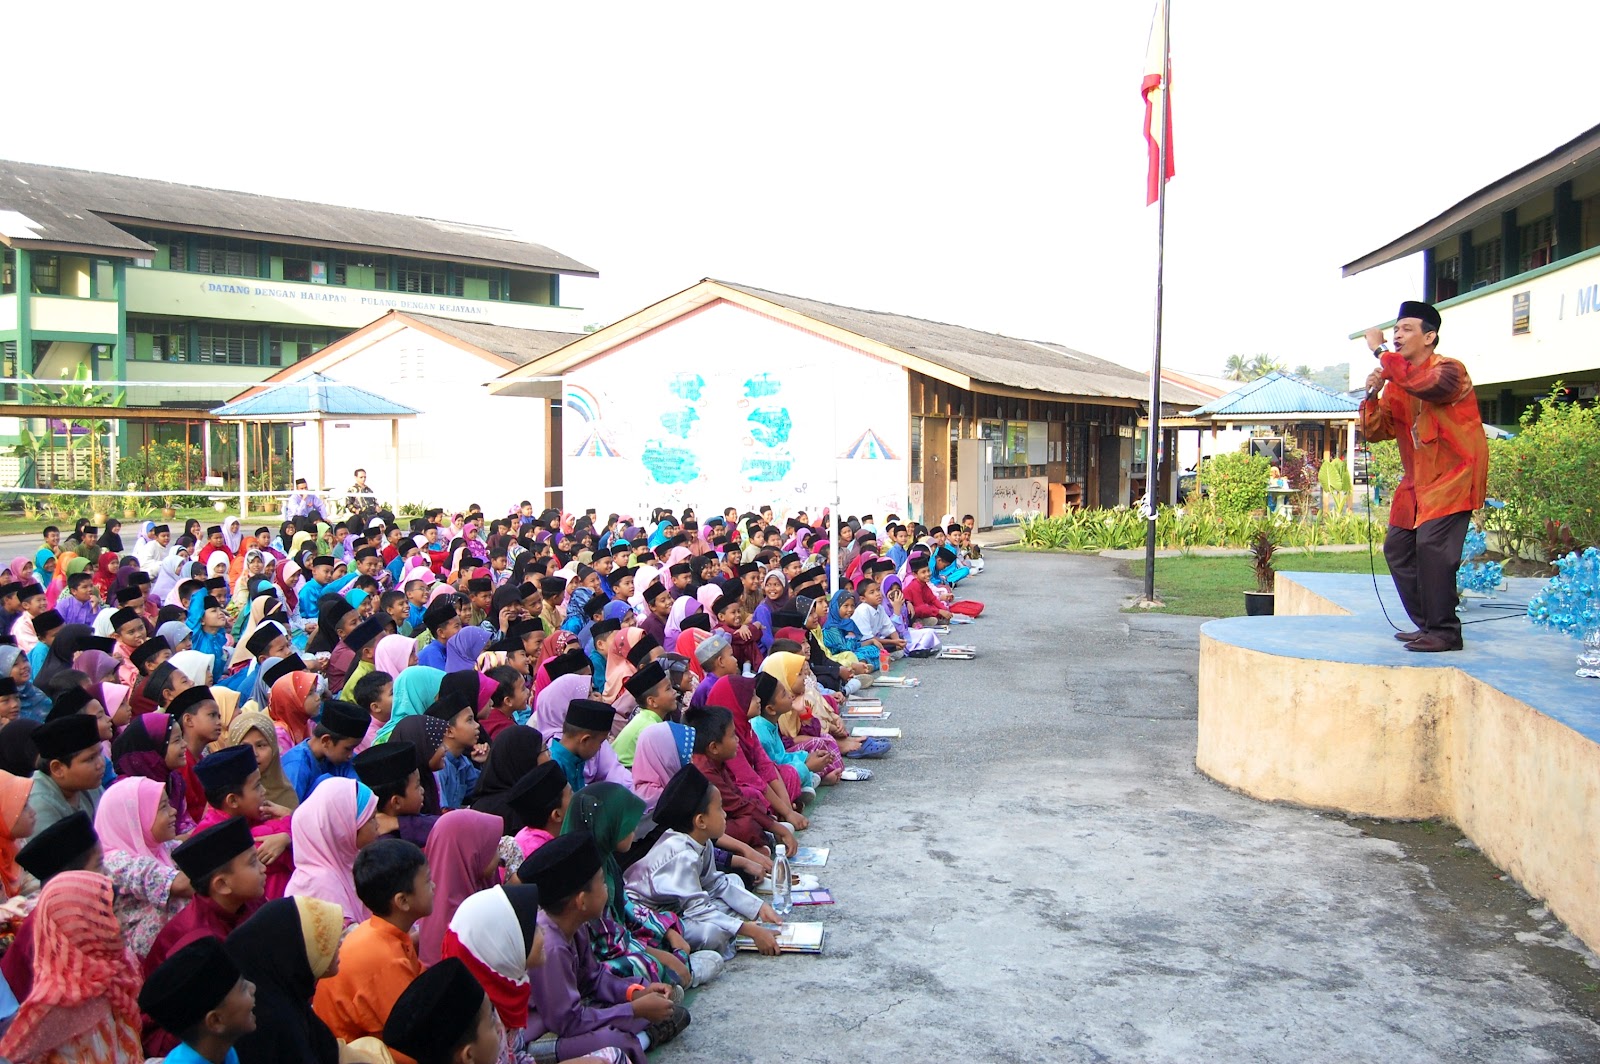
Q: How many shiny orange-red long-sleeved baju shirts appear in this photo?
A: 1